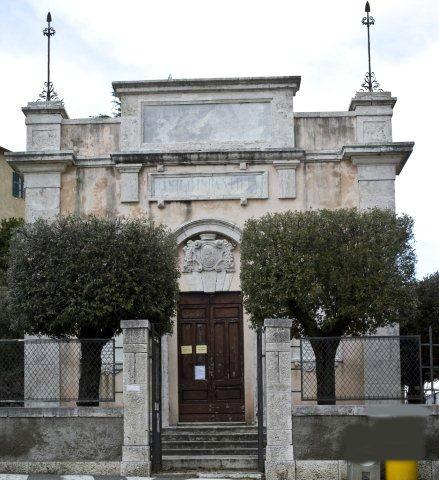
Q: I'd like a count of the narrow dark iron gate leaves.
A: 2